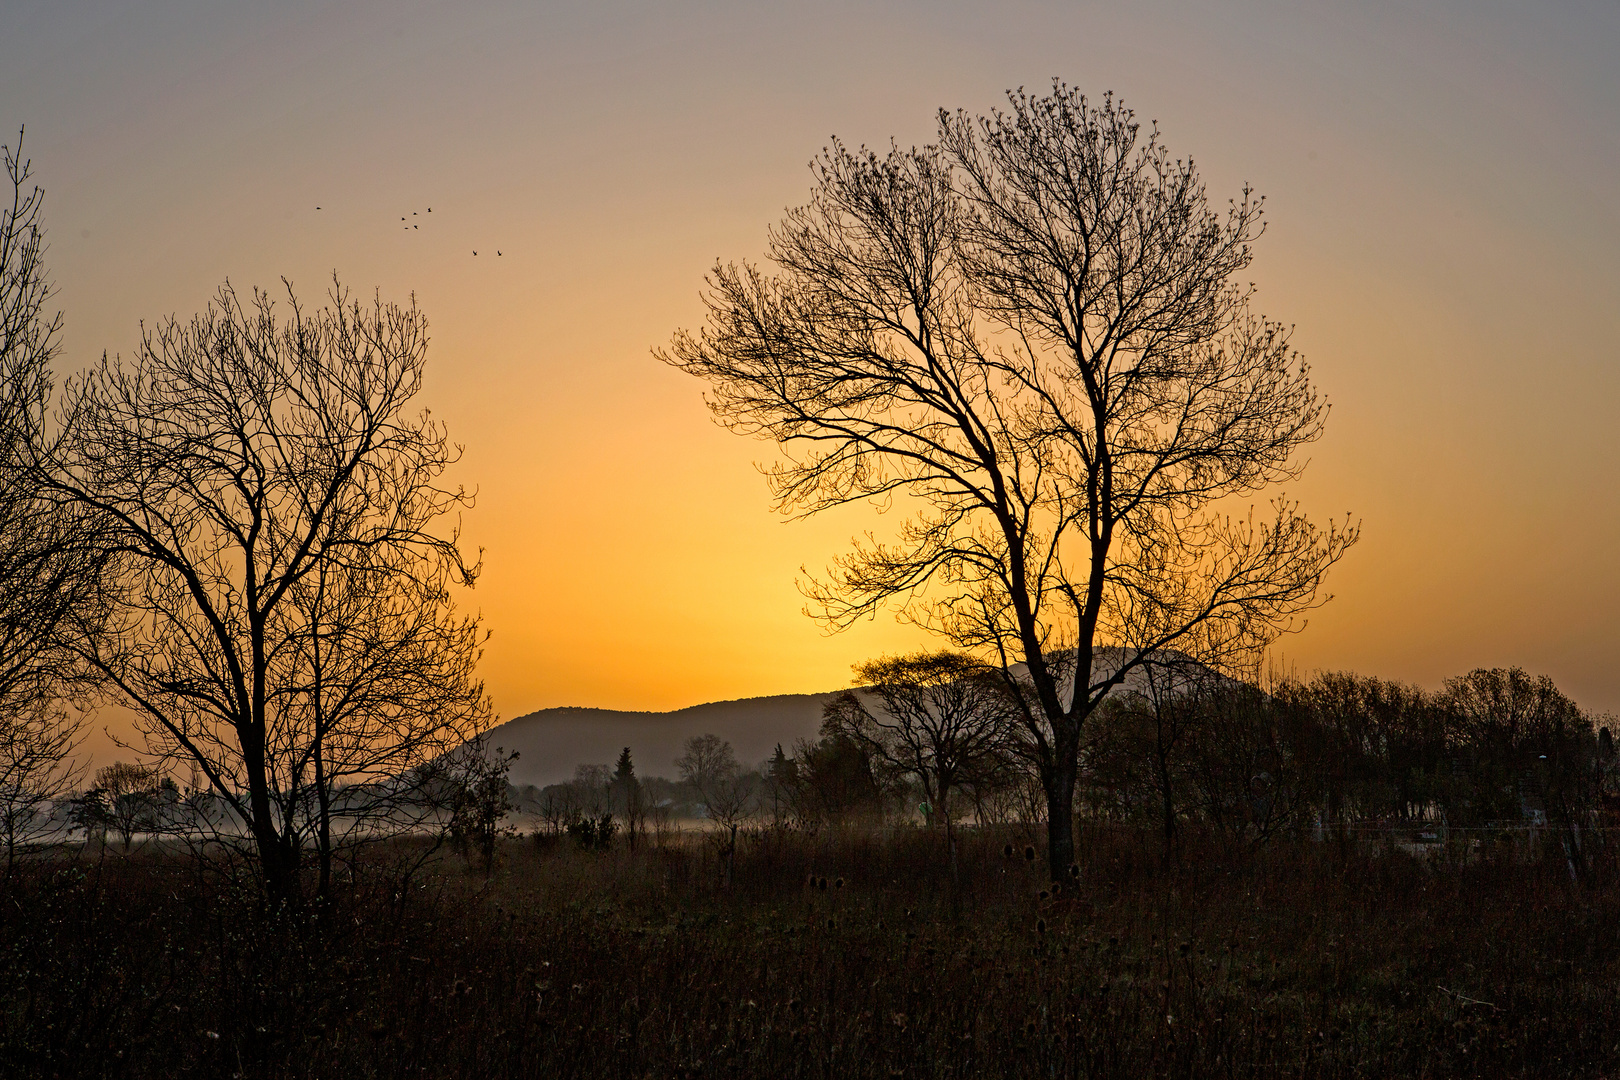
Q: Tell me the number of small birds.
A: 8